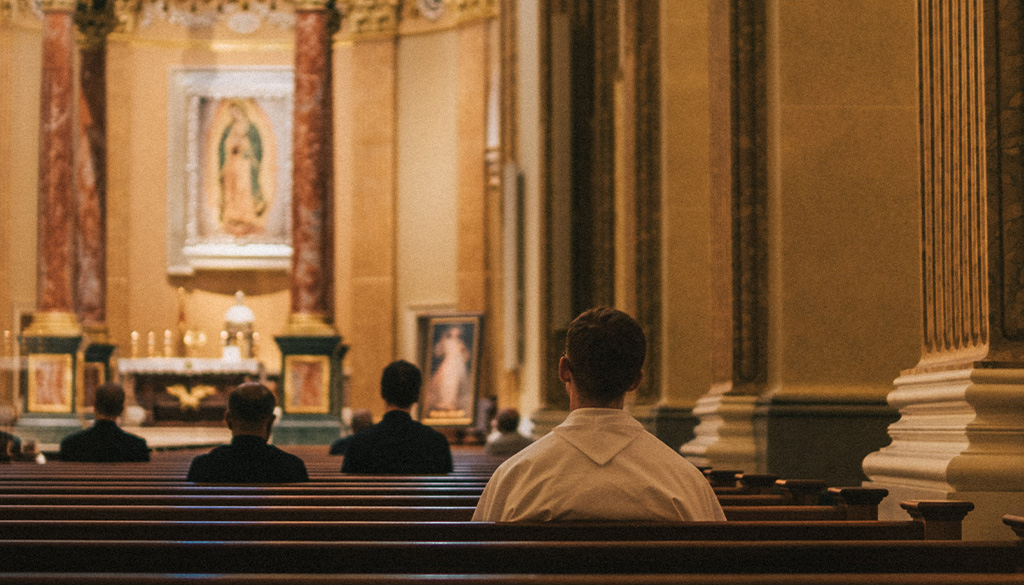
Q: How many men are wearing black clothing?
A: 3